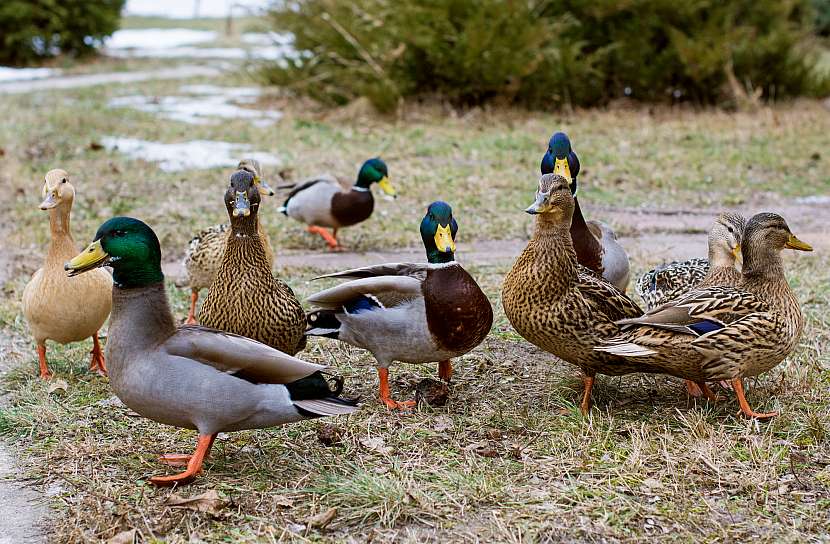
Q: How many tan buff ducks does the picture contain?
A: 1